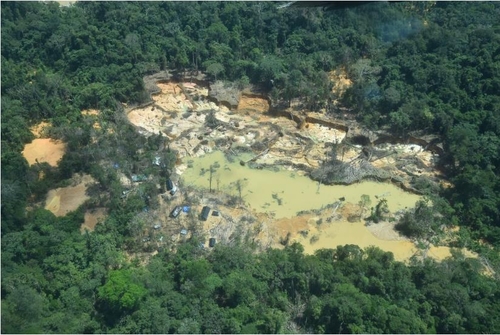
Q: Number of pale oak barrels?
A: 0